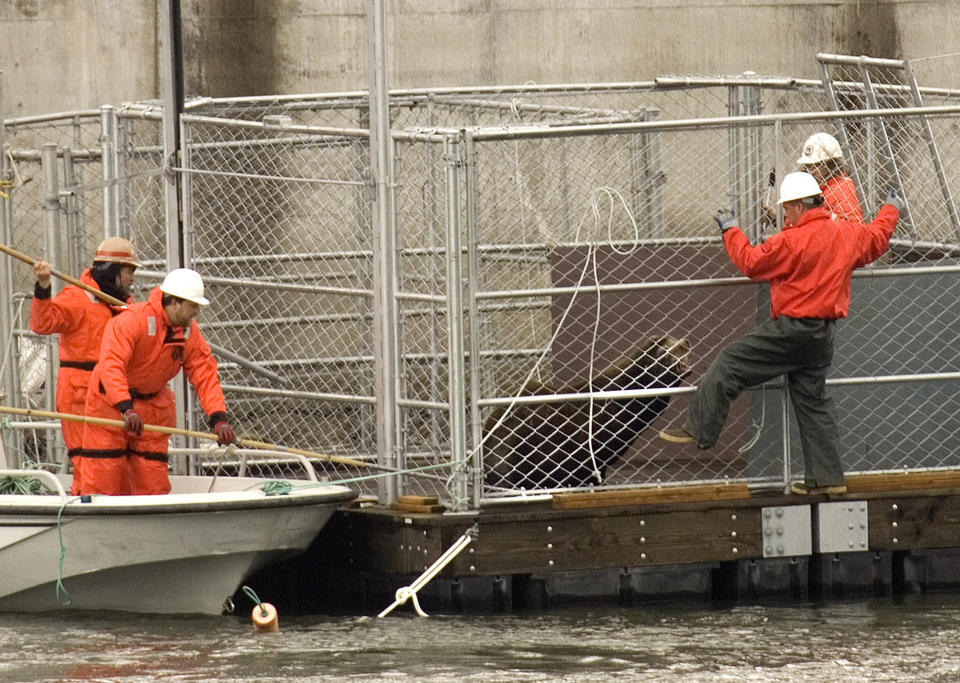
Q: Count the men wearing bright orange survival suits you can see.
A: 2